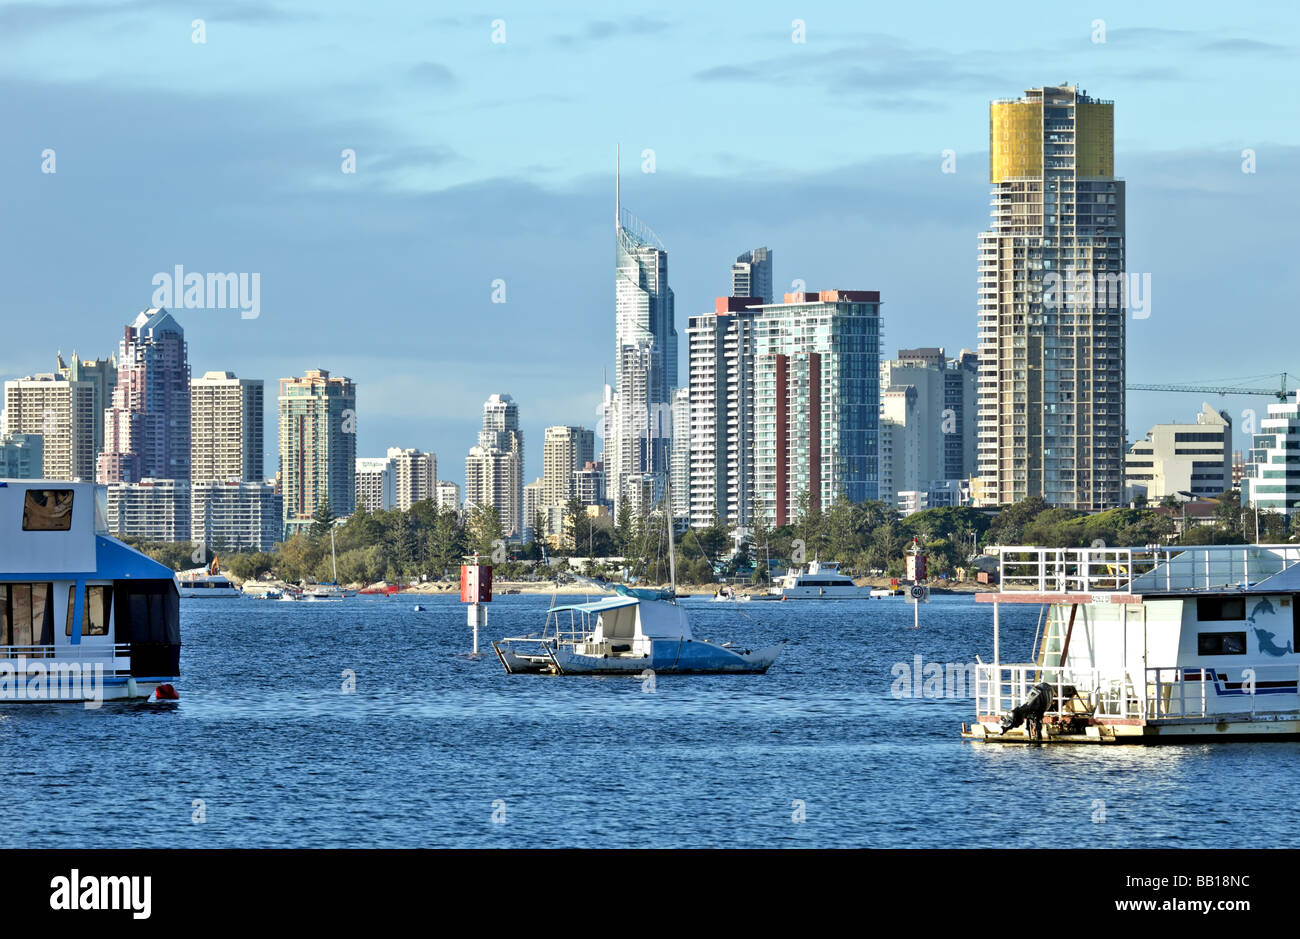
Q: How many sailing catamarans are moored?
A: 1